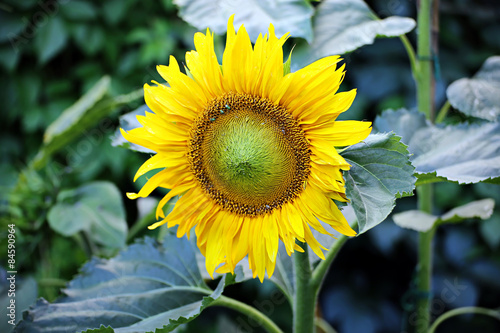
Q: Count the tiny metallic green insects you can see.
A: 3